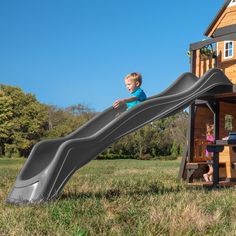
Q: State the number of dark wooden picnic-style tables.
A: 1